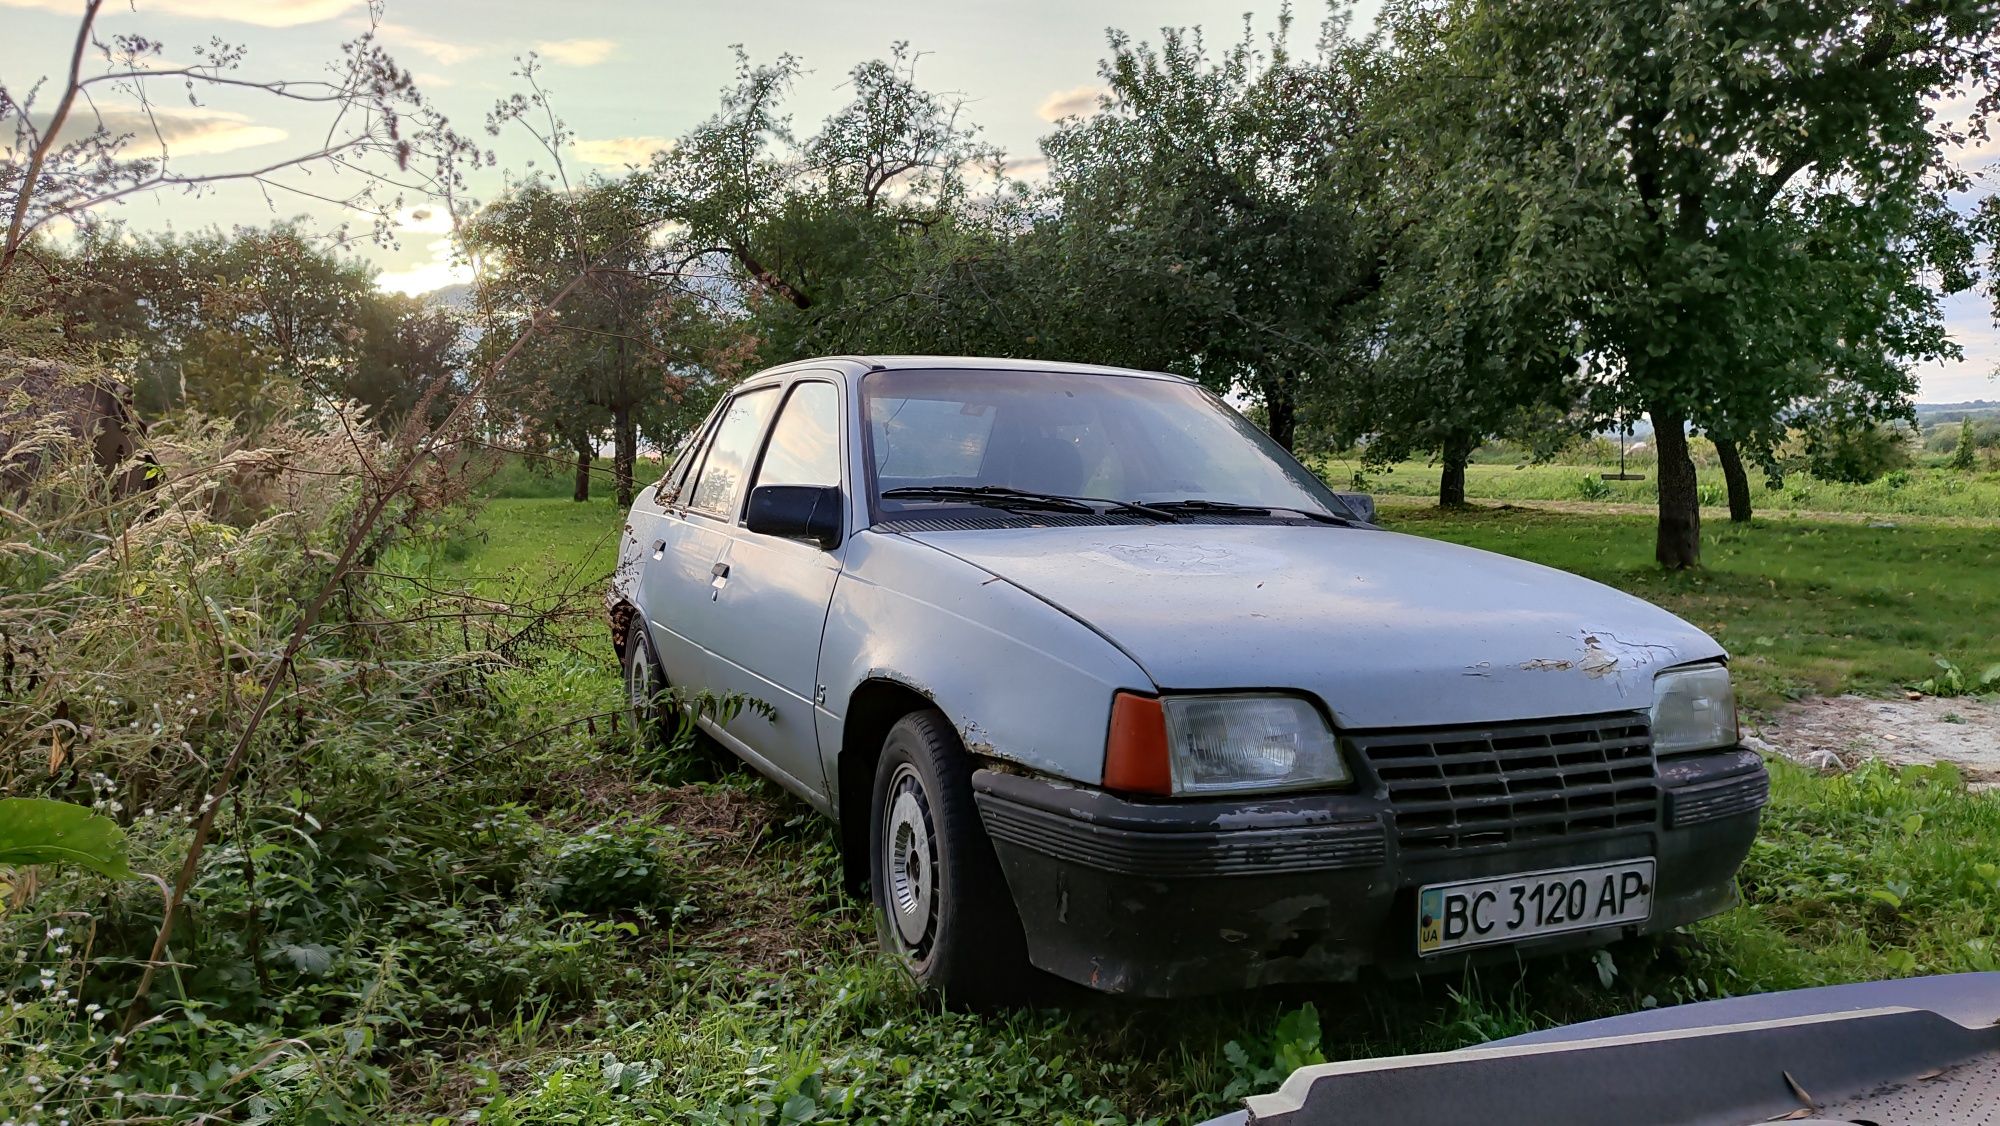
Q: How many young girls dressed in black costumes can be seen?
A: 0